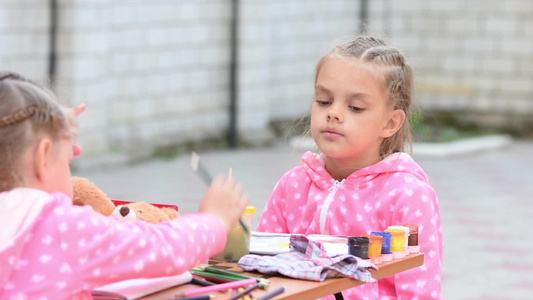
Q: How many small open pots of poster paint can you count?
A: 6